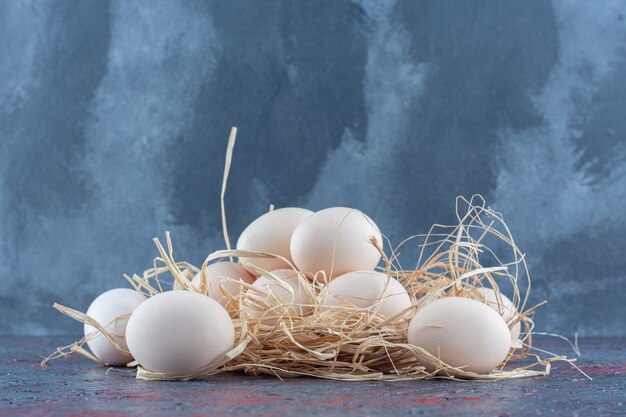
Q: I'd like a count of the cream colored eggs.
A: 9